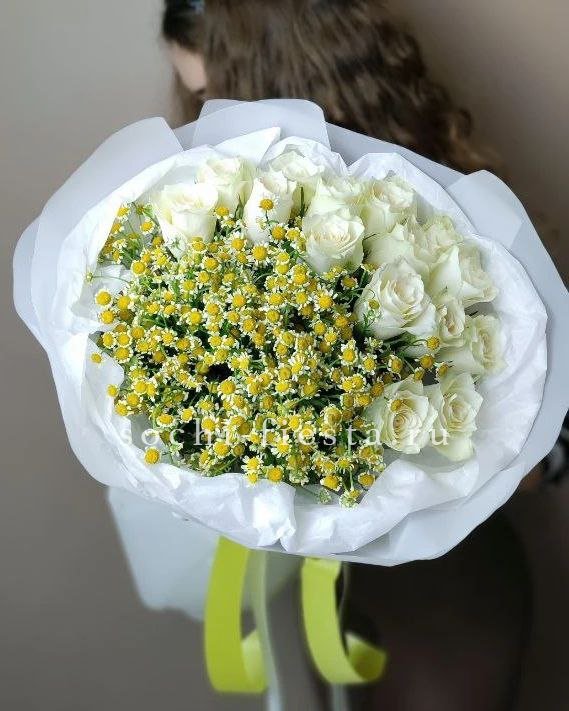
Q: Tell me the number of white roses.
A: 15